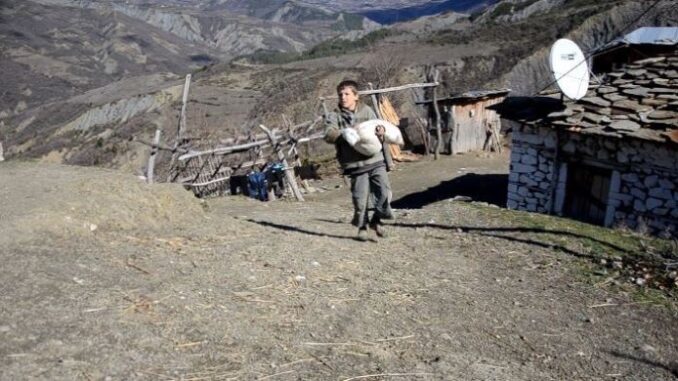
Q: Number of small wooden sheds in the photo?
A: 1